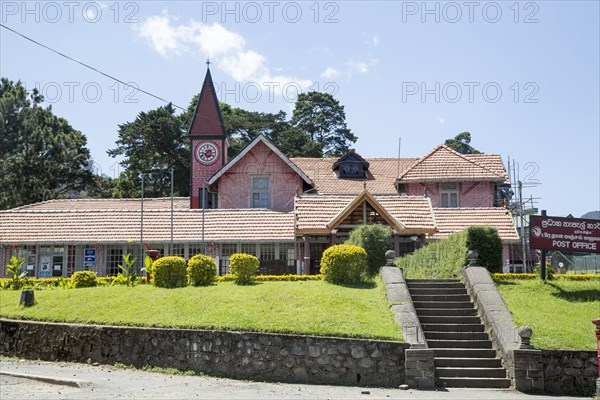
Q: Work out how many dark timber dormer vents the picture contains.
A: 1